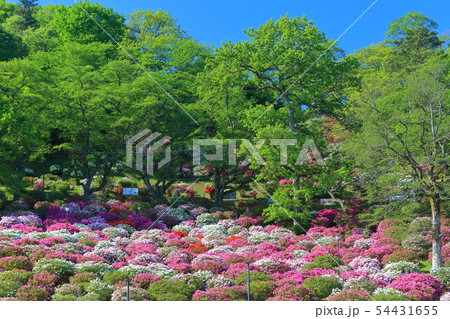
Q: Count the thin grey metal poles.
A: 2